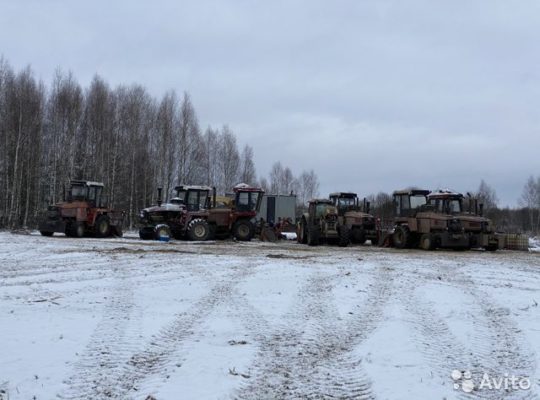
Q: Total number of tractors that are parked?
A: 7